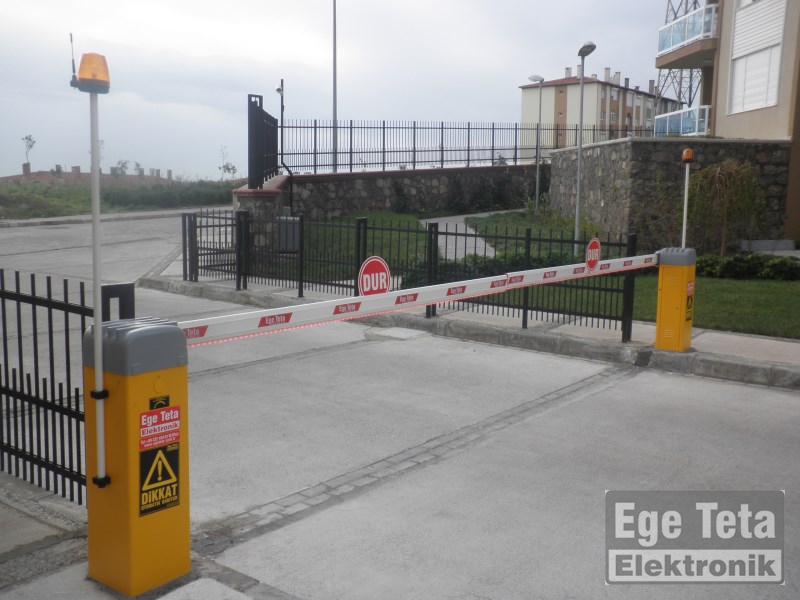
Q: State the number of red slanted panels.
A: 12